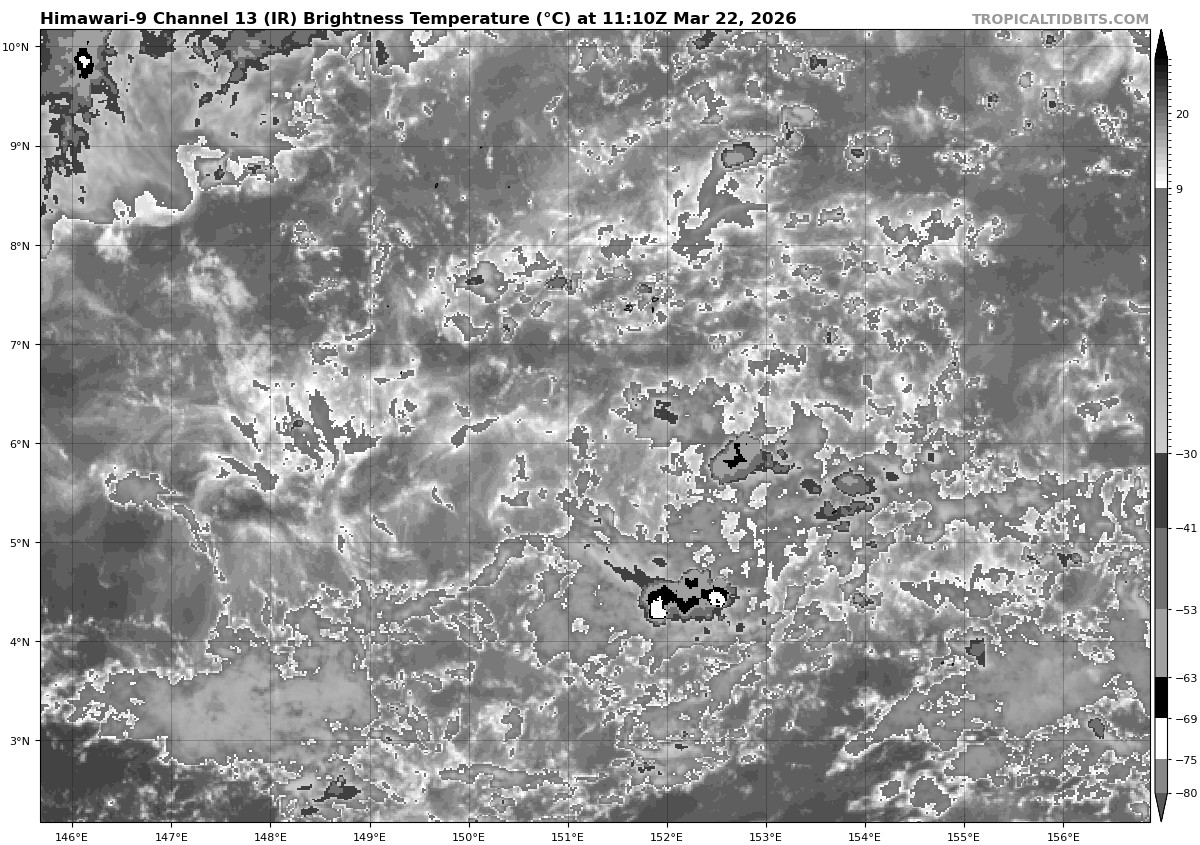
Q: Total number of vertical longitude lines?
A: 11